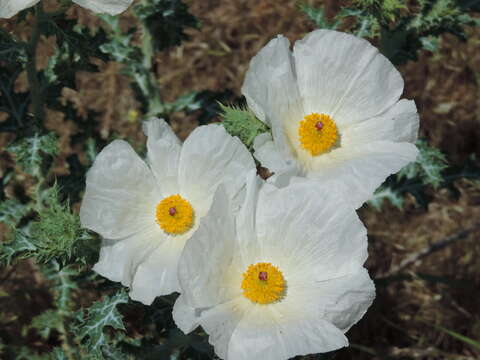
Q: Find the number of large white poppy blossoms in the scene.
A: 3